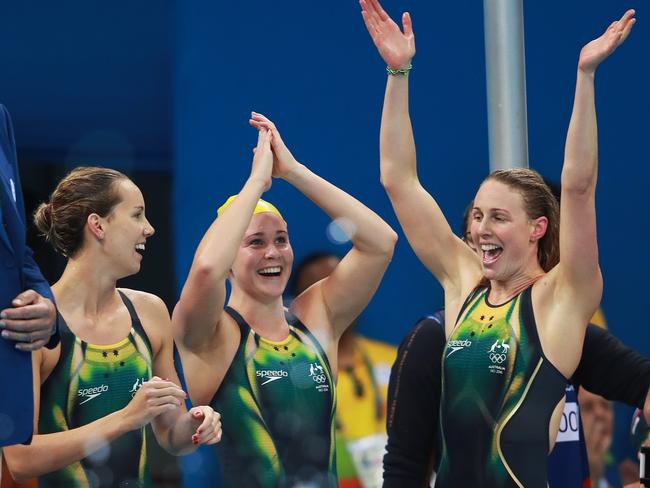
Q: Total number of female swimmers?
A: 3